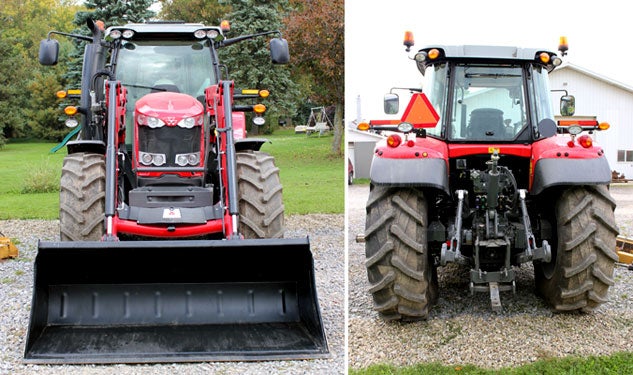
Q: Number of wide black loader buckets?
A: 1